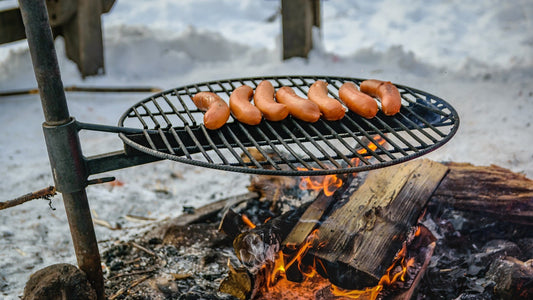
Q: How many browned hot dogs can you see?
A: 7